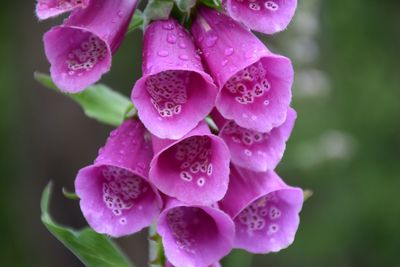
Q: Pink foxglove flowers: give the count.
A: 10